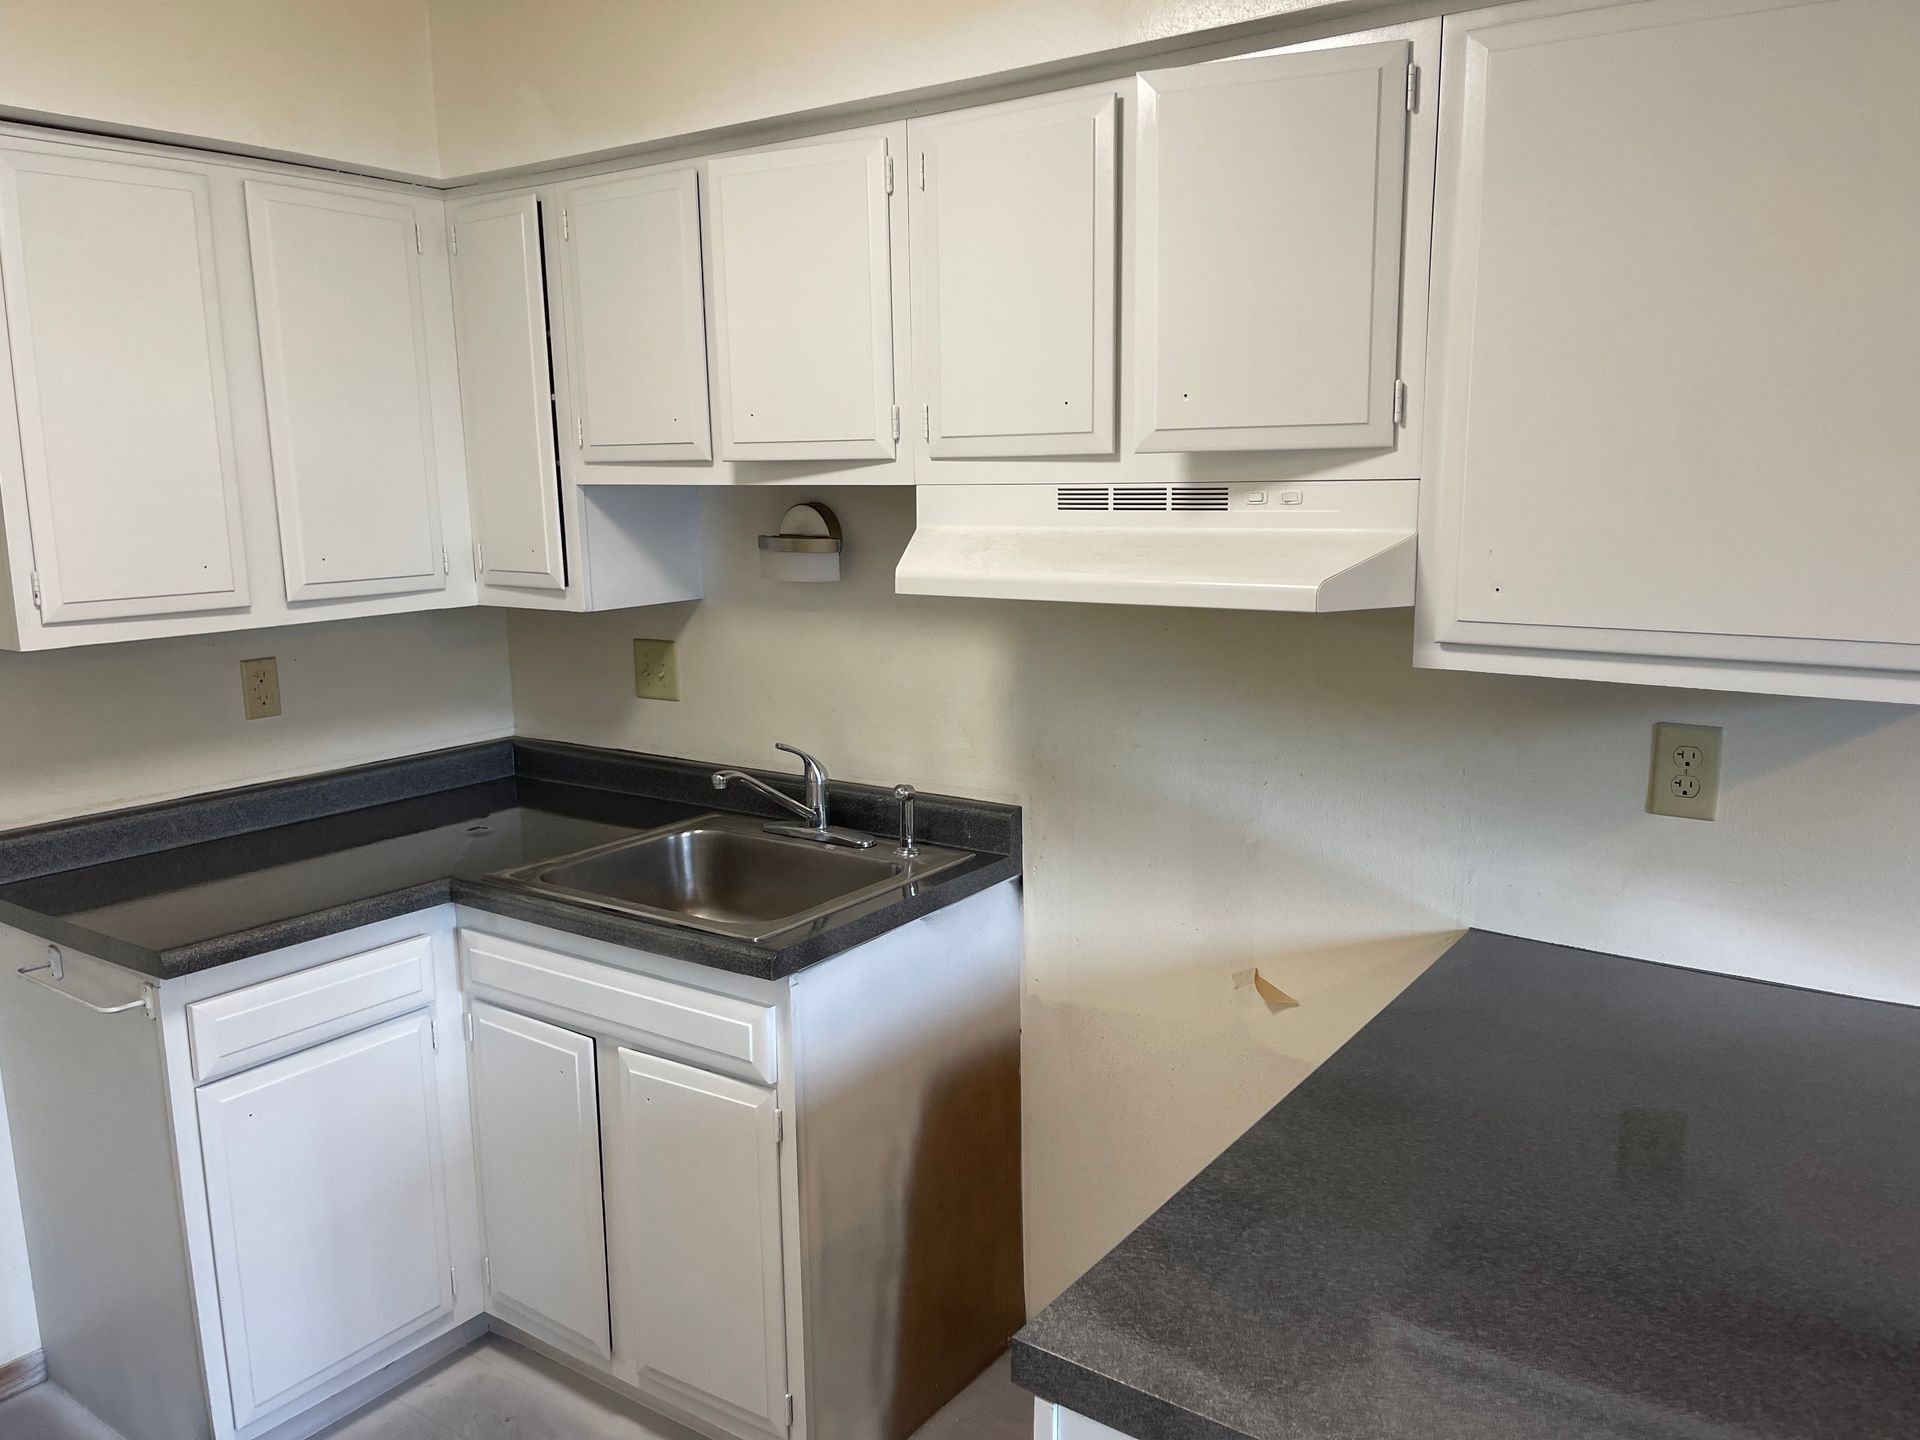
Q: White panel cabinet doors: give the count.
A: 11